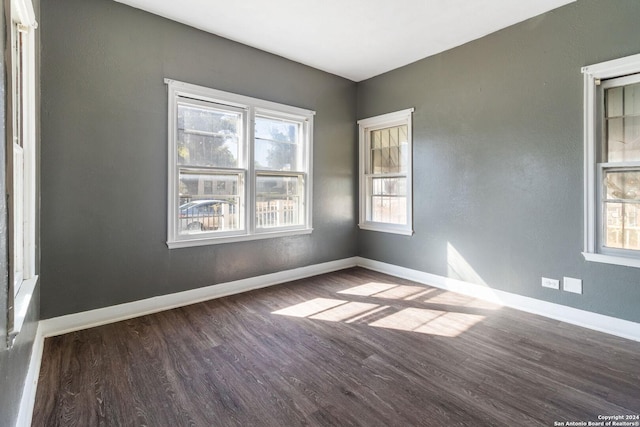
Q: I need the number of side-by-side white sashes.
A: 2